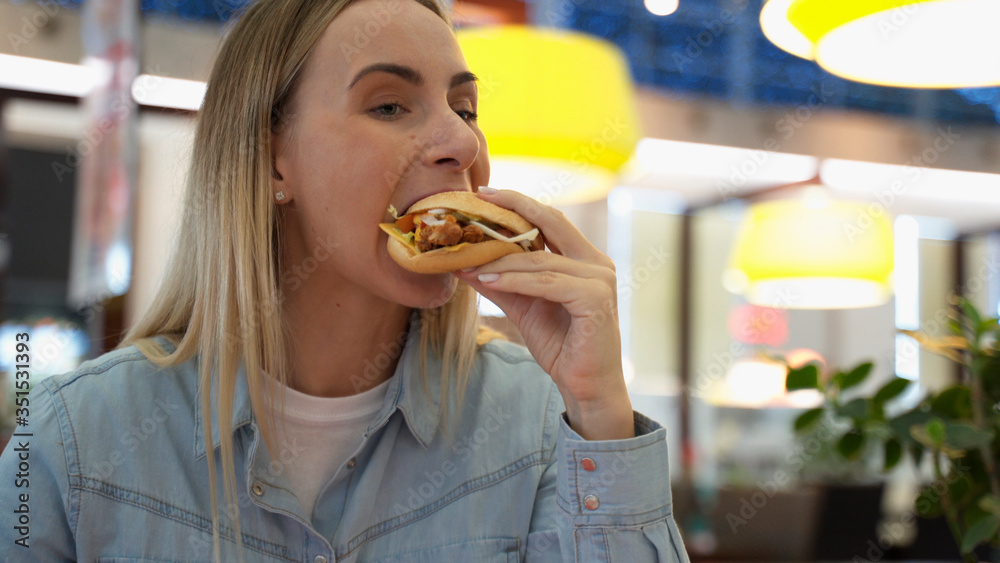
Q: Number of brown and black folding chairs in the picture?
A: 0